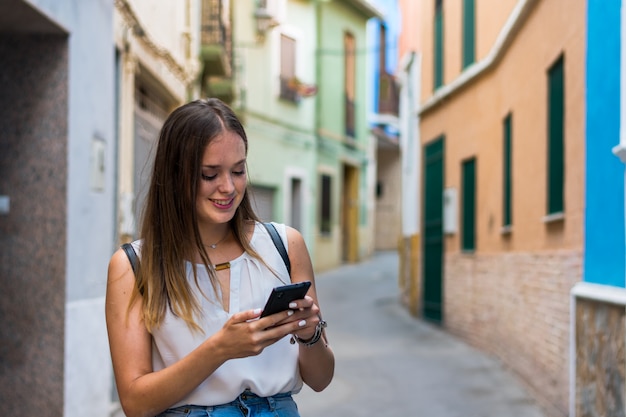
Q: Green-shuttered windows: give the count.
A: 5